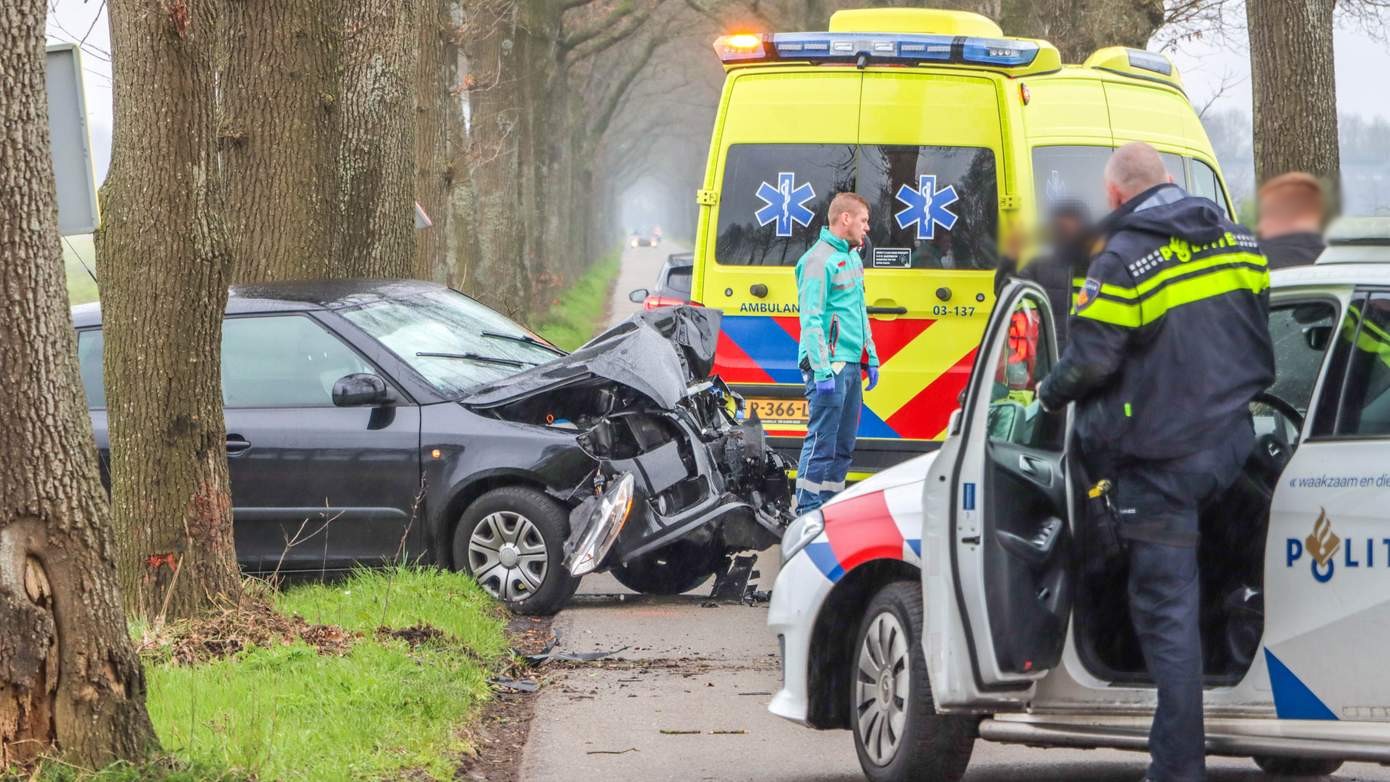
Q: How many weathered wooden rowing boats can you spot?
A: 0